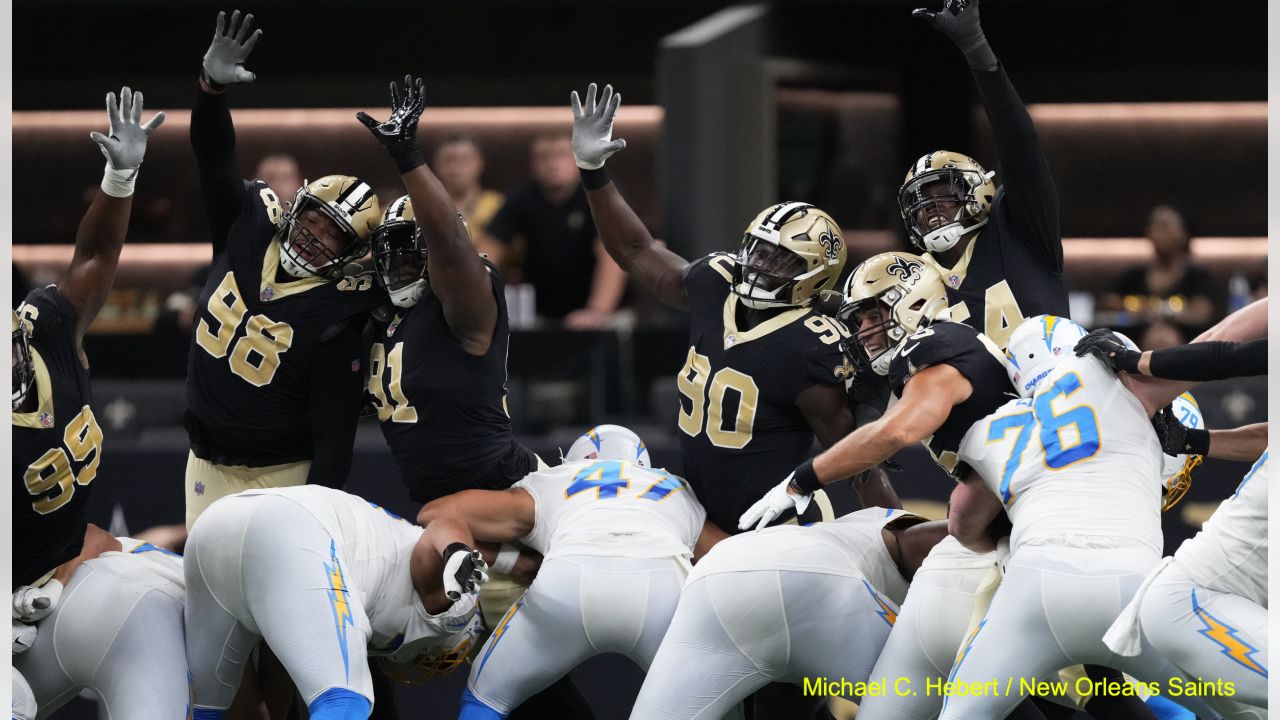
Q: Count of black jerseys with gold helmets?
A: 6